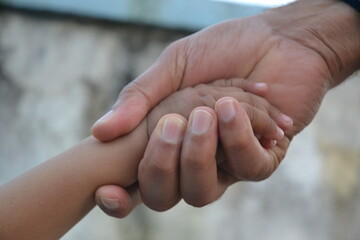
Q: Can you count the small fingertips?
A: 4